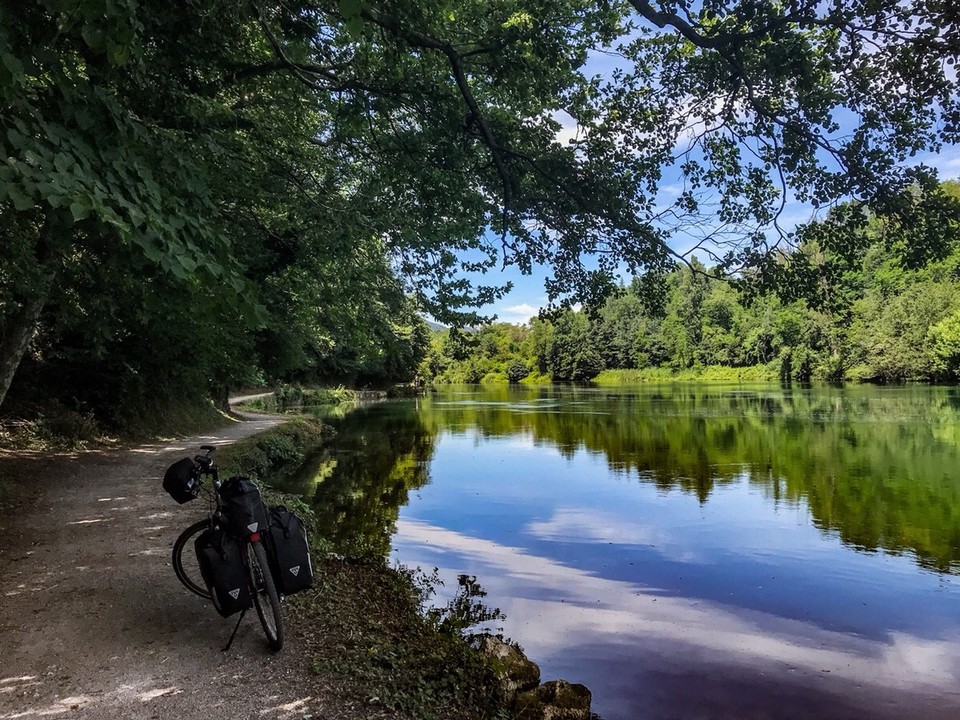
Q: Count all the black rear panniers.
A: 2